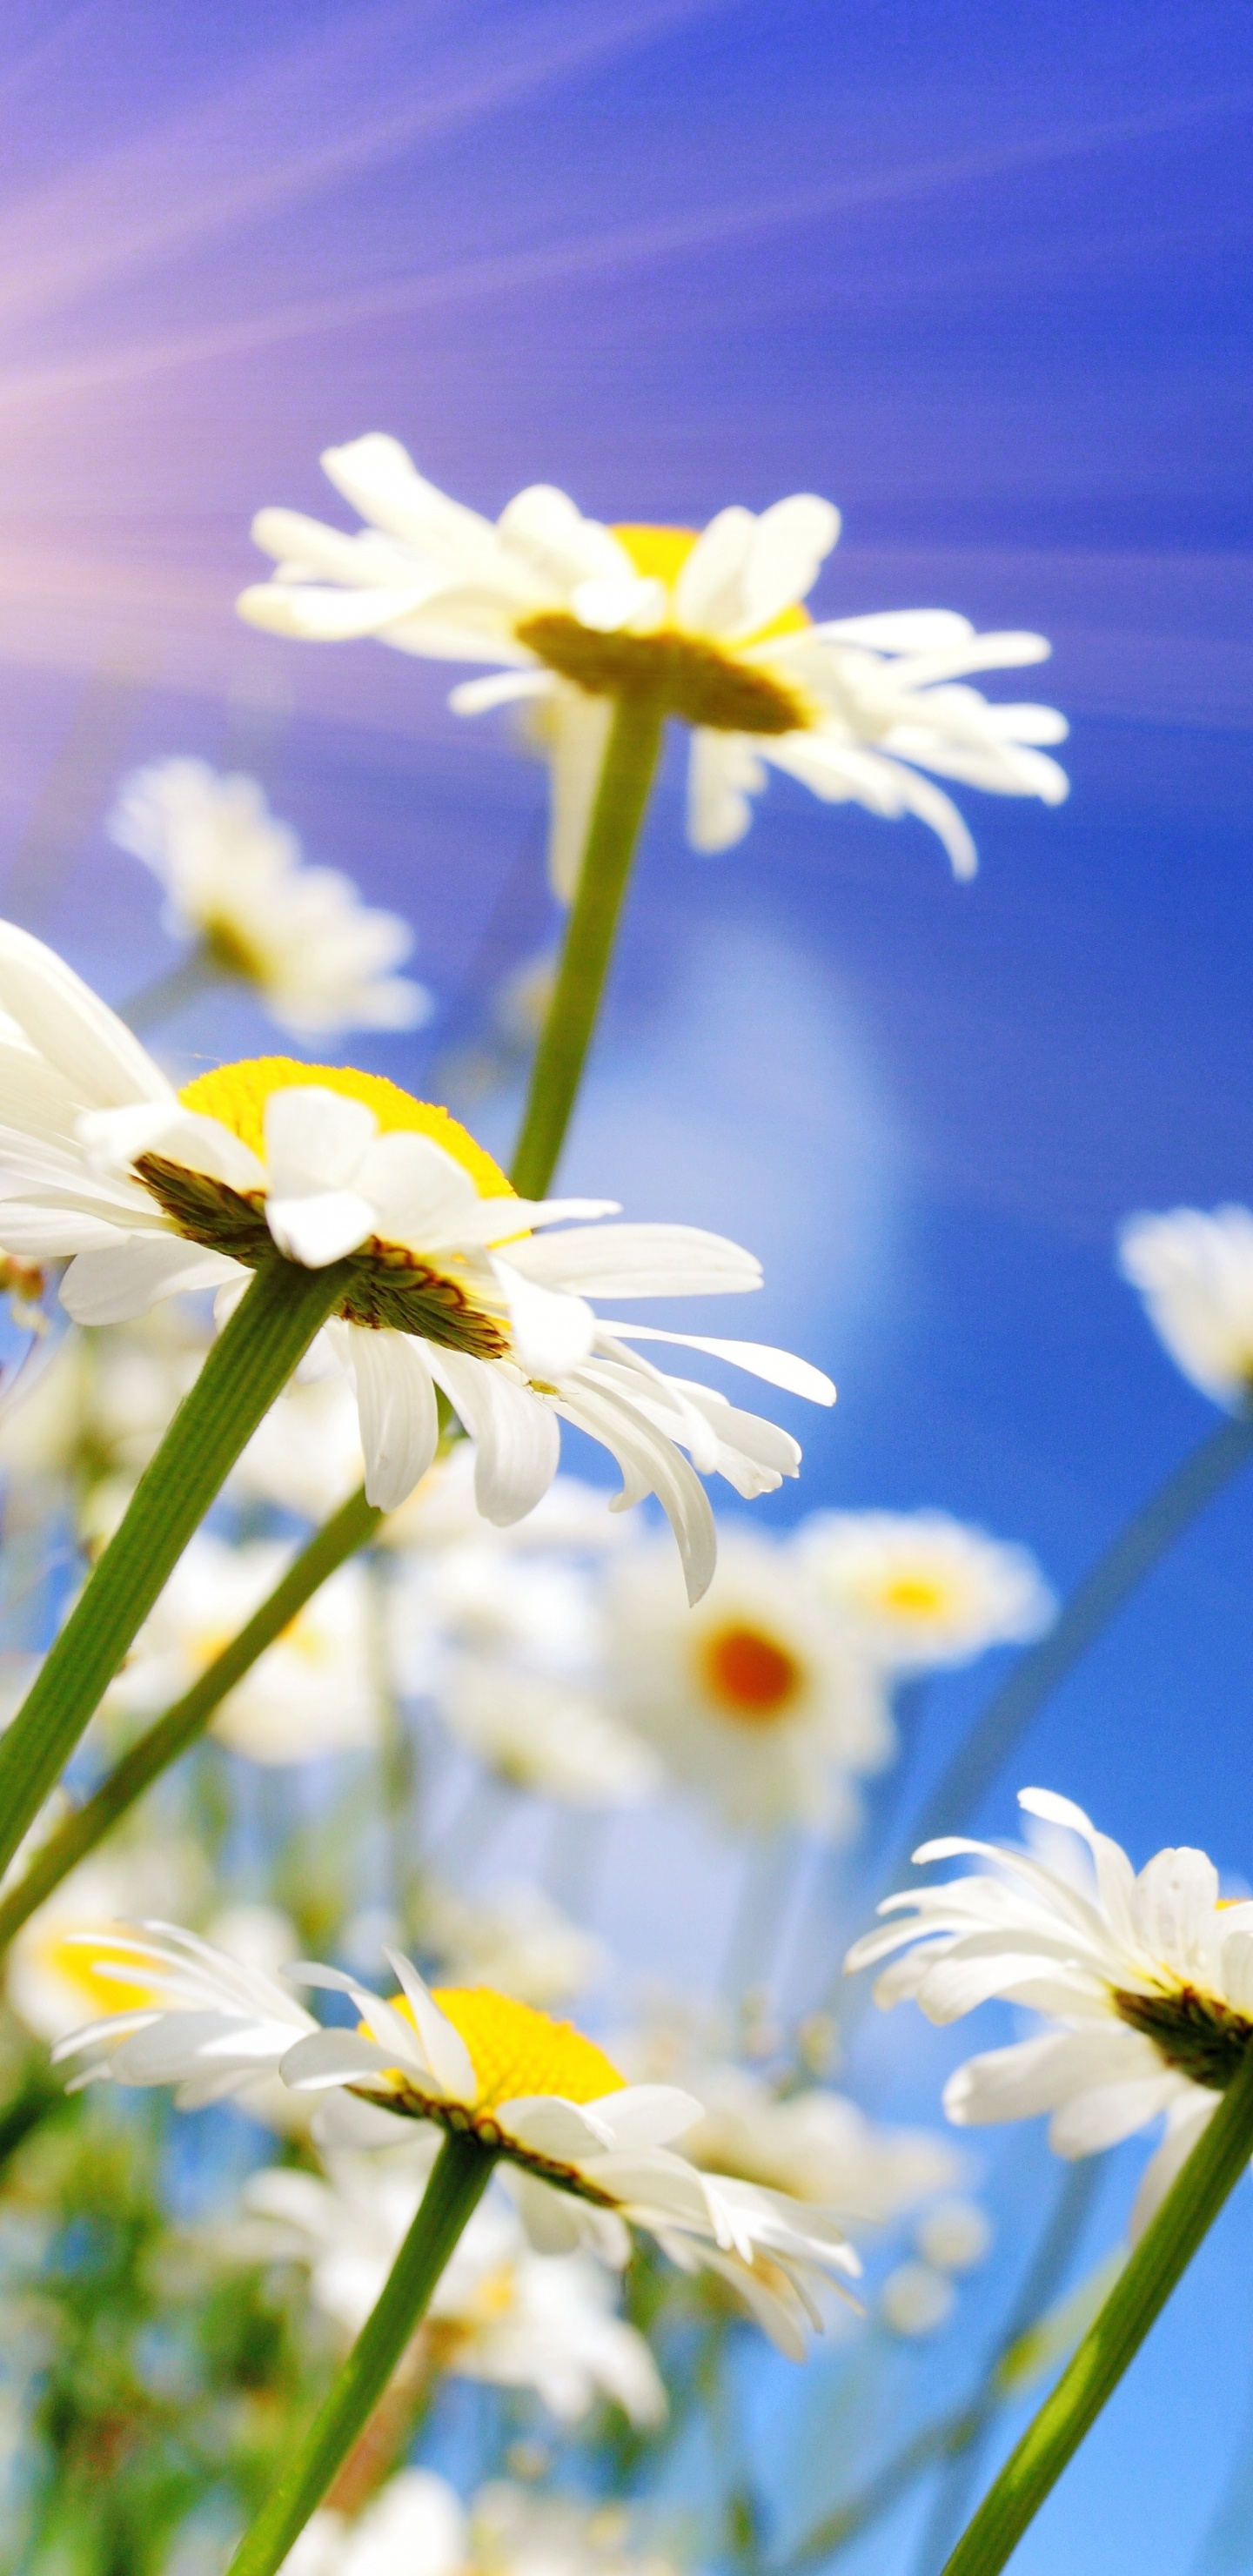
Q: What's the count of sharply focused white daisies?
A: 3